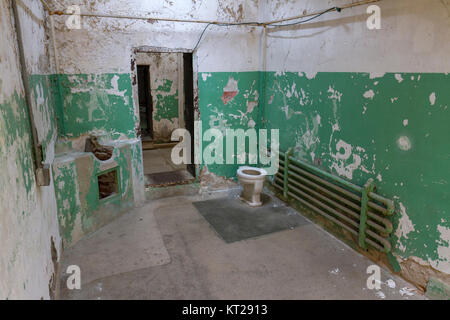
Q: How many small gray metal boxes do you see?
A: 1